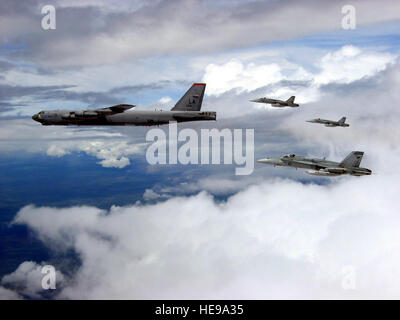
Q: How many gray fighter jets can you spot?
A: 3